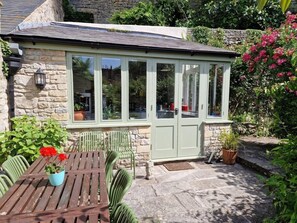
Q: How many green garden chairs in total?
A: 7